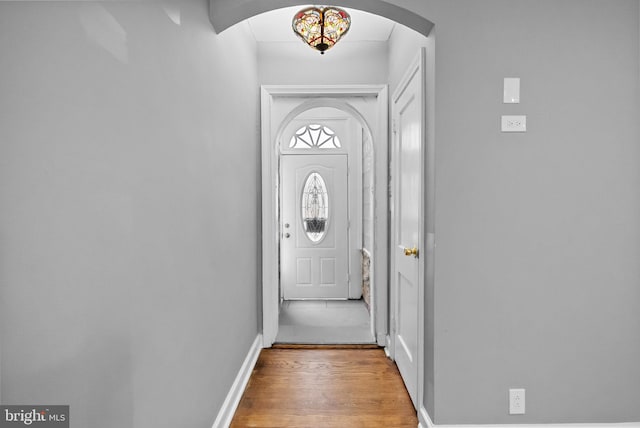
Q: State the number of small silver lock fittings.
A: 2